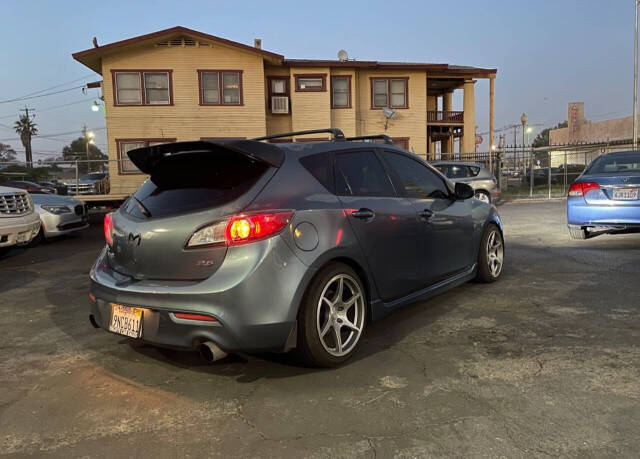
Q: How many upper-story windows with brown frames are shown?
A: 6